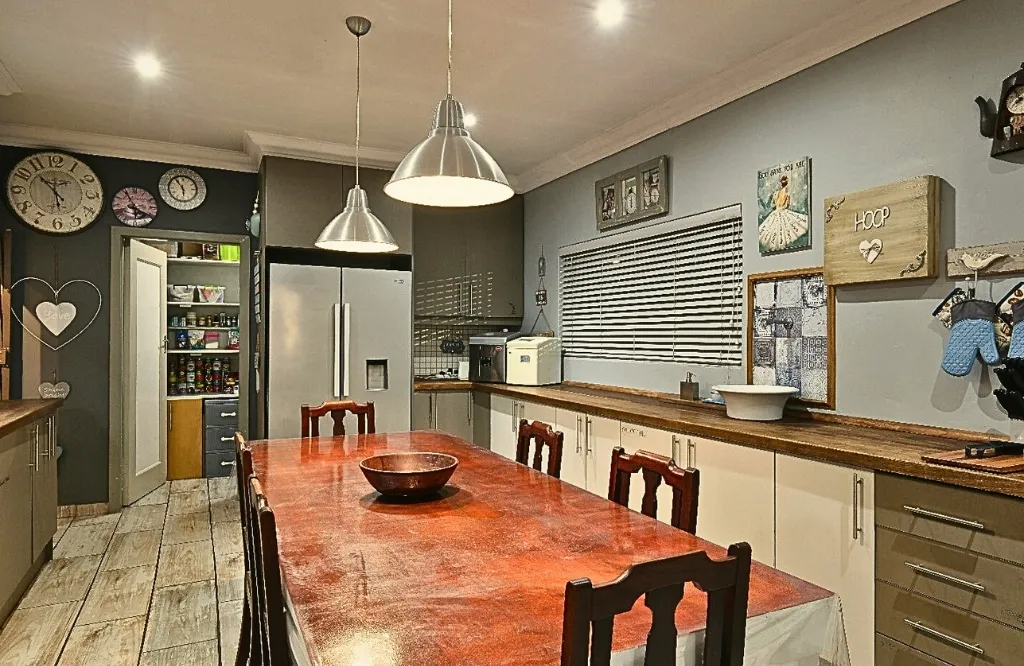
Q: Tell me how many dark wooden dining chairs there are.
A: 6